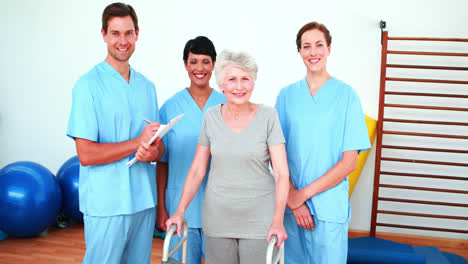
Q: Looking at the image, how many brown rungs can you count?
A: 15